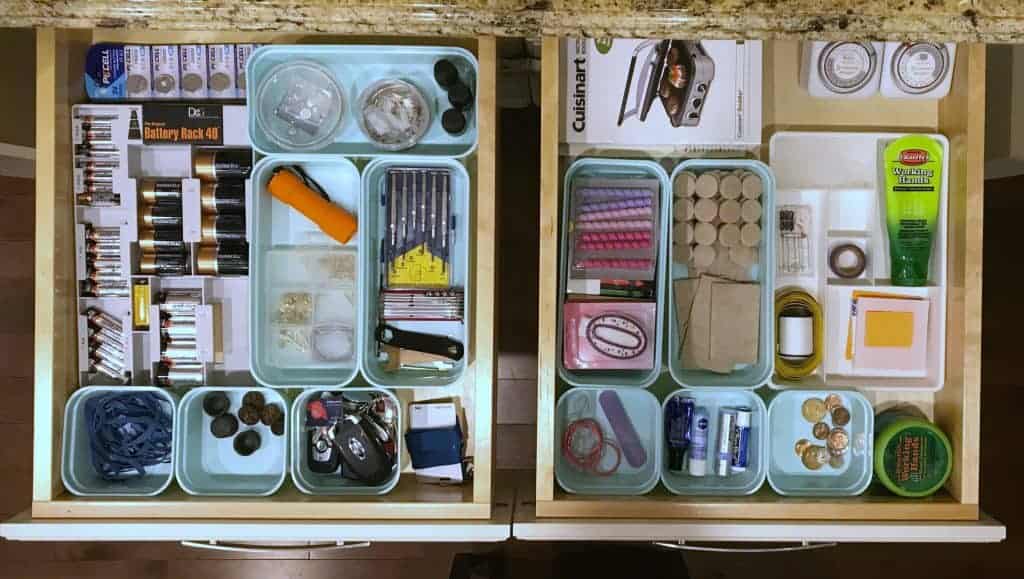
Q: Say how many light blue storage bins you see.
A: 11